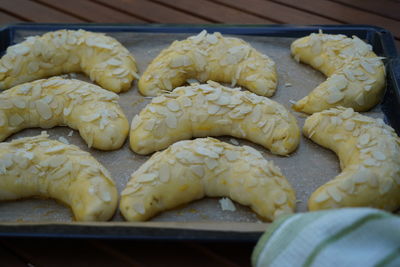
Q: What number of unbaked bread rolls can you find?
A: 8